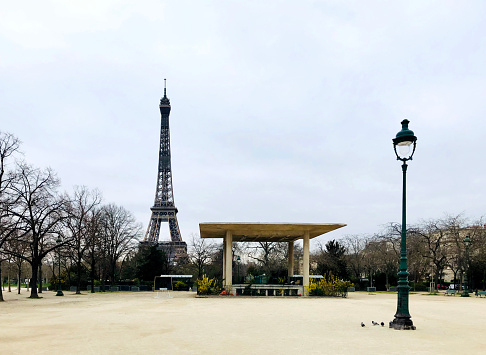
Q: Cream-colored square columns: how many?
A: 4